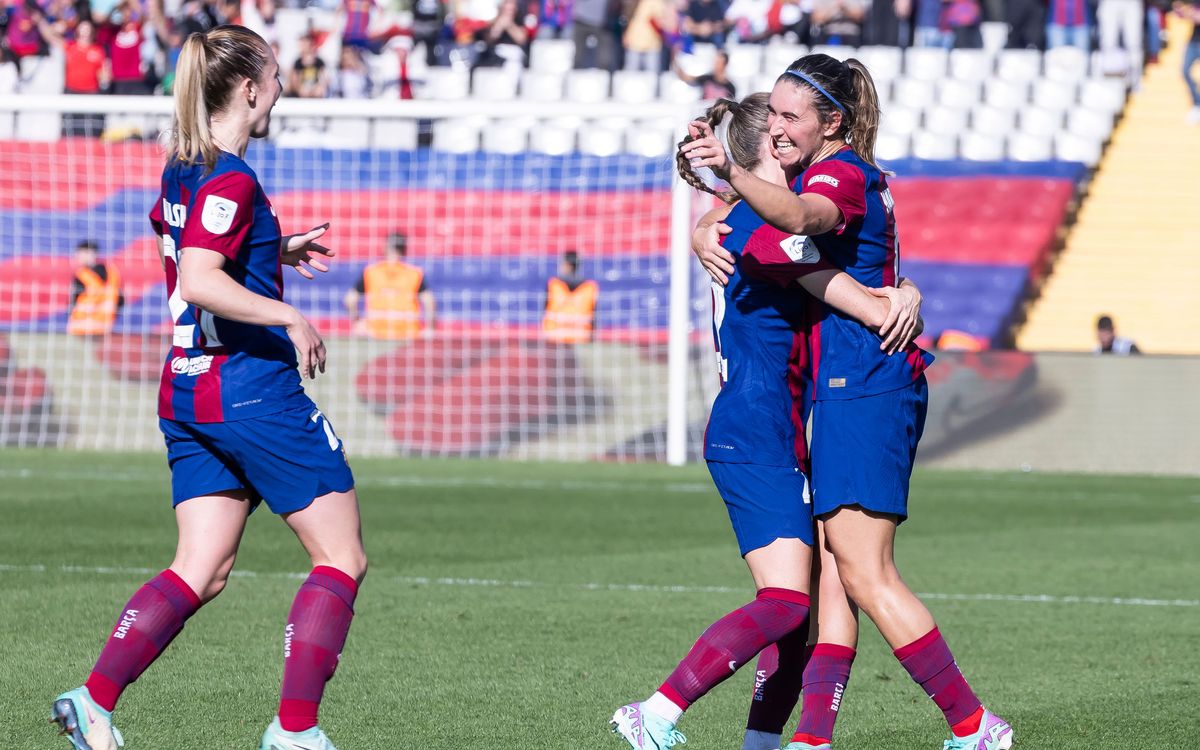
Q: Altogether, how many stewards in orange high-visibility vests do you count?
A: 3